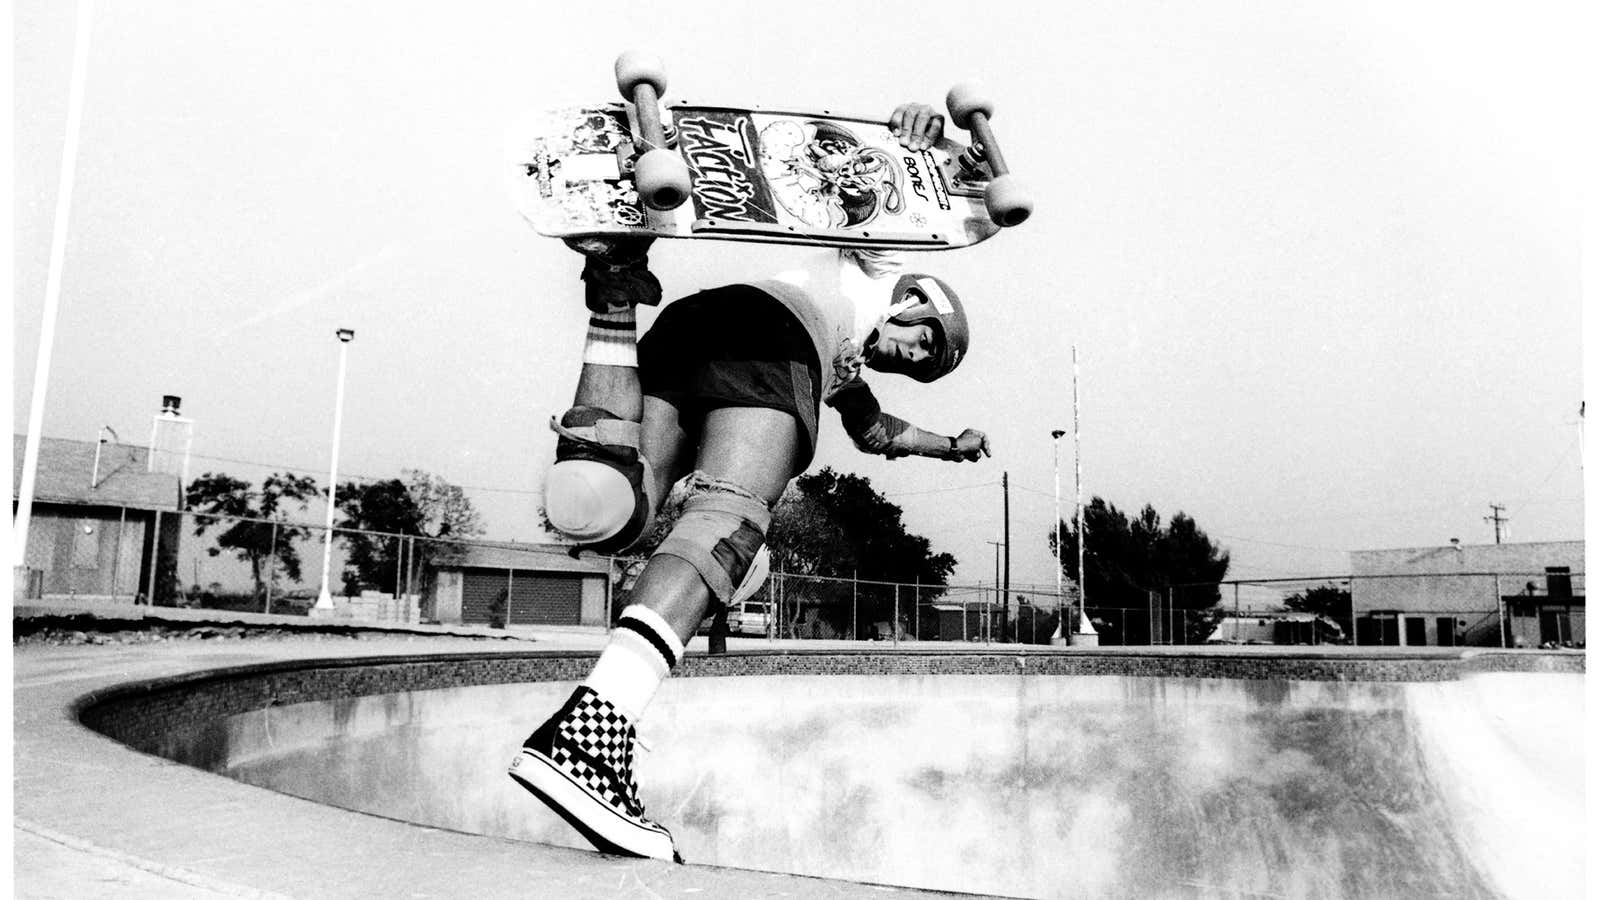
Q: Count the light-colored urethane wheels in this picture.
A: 4